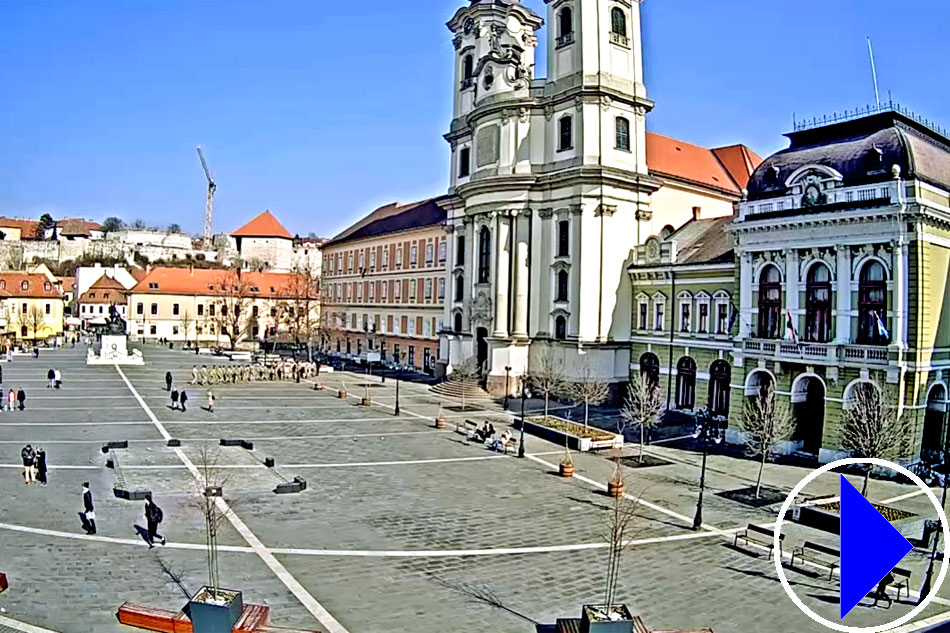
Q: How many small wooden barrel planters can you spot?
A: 6